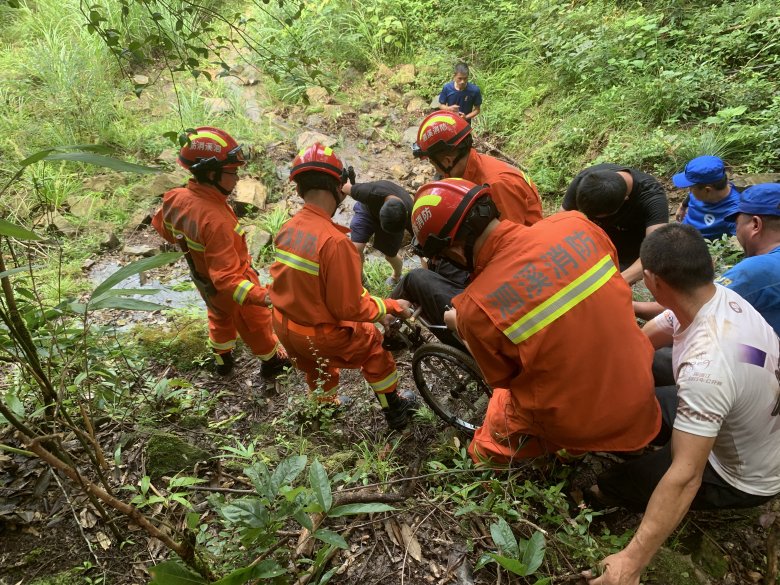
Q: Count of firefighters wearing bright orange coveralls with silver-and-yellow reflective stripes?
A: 4